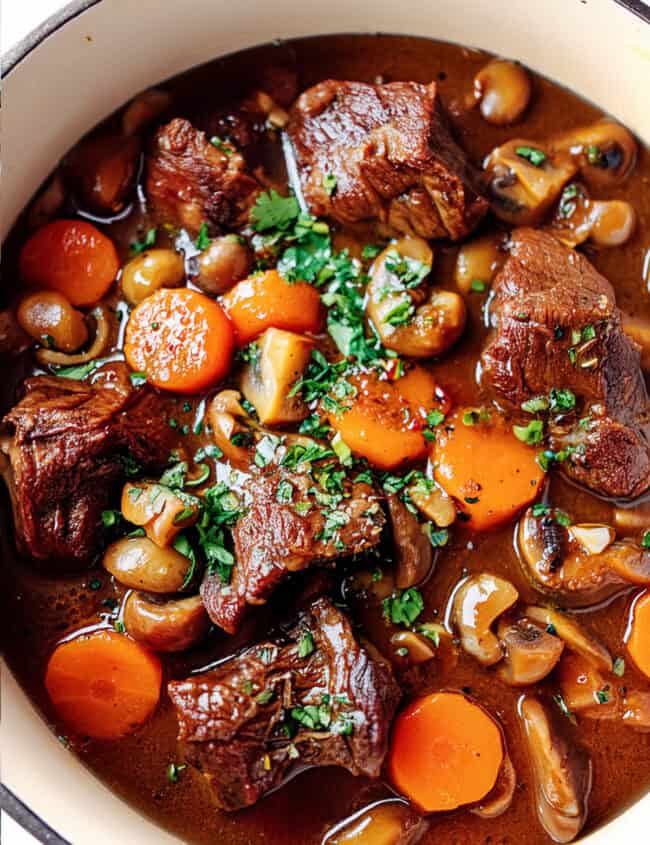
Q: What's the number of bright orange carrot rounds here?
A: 8